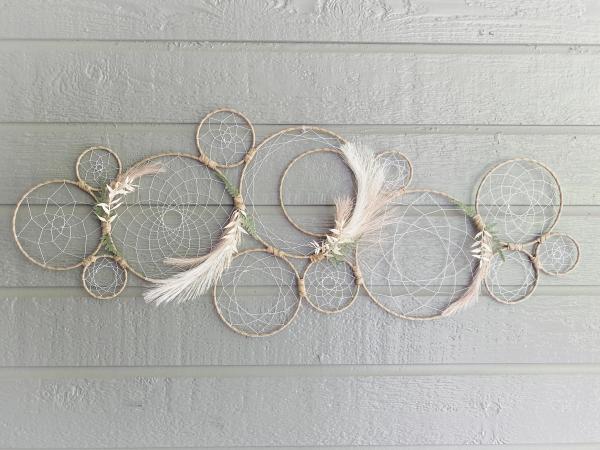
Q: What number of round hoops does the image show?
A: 14